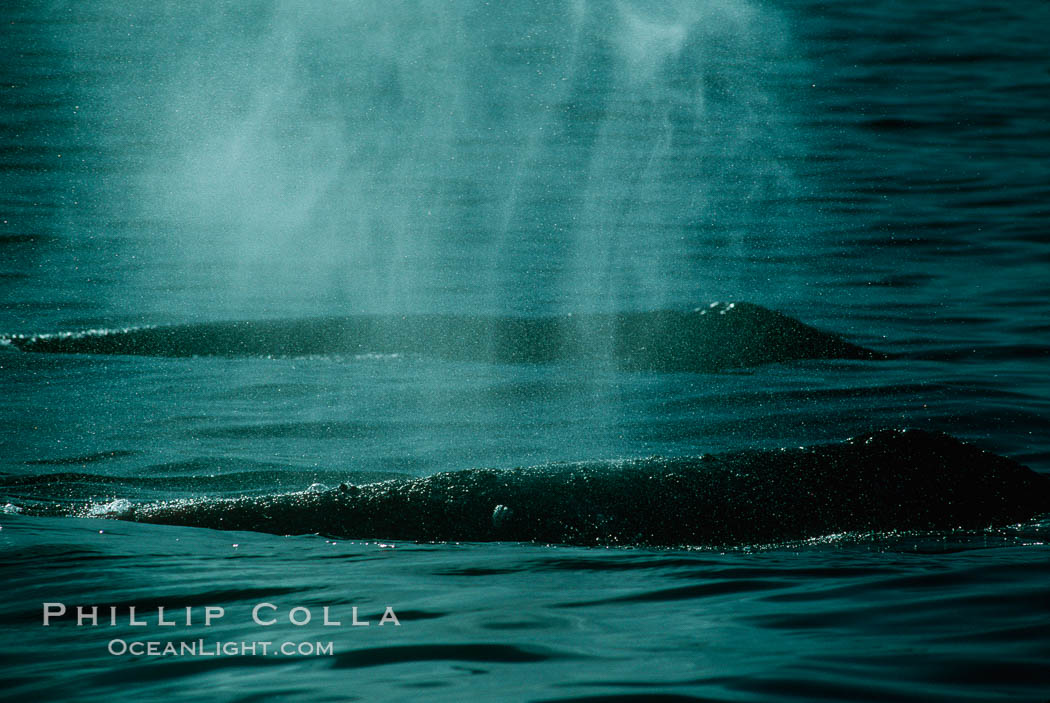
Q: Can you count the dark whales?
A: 2